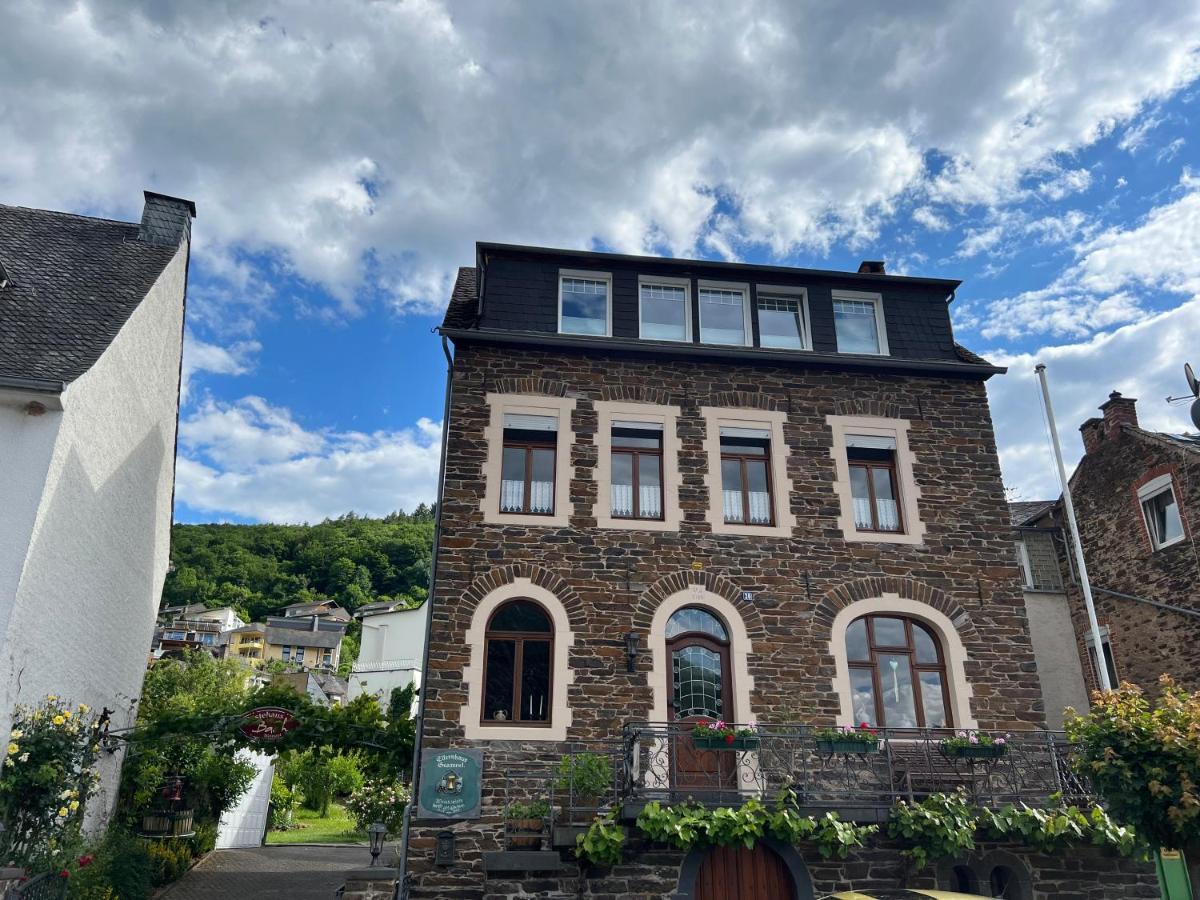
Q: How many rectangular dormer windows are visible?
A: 5